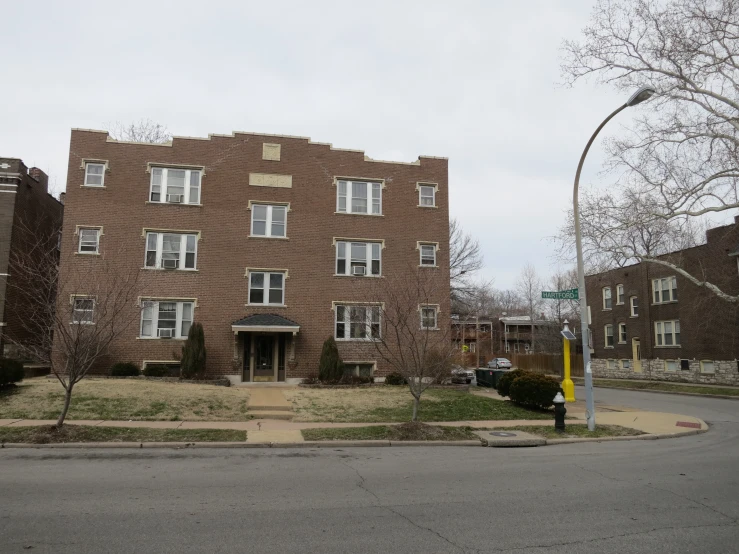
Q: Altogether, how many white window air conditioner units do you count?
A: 4